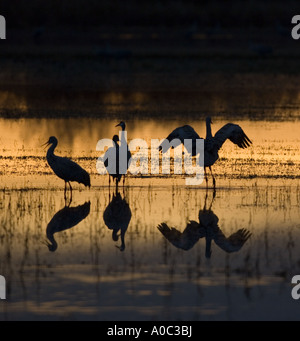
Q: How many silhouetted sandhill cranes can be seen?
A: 4